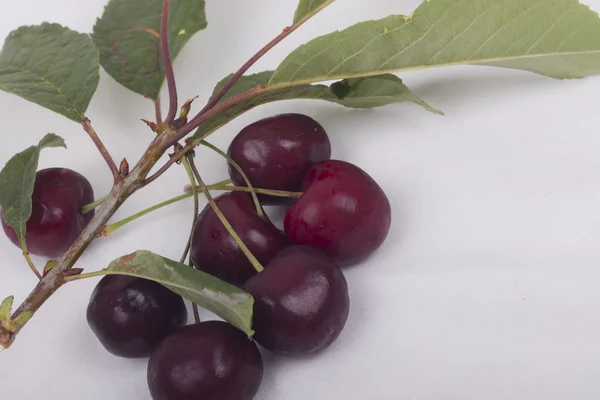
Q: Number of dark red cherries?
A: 7